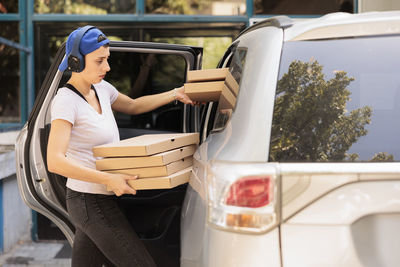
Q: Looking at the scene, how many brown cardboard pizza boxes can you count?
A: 6